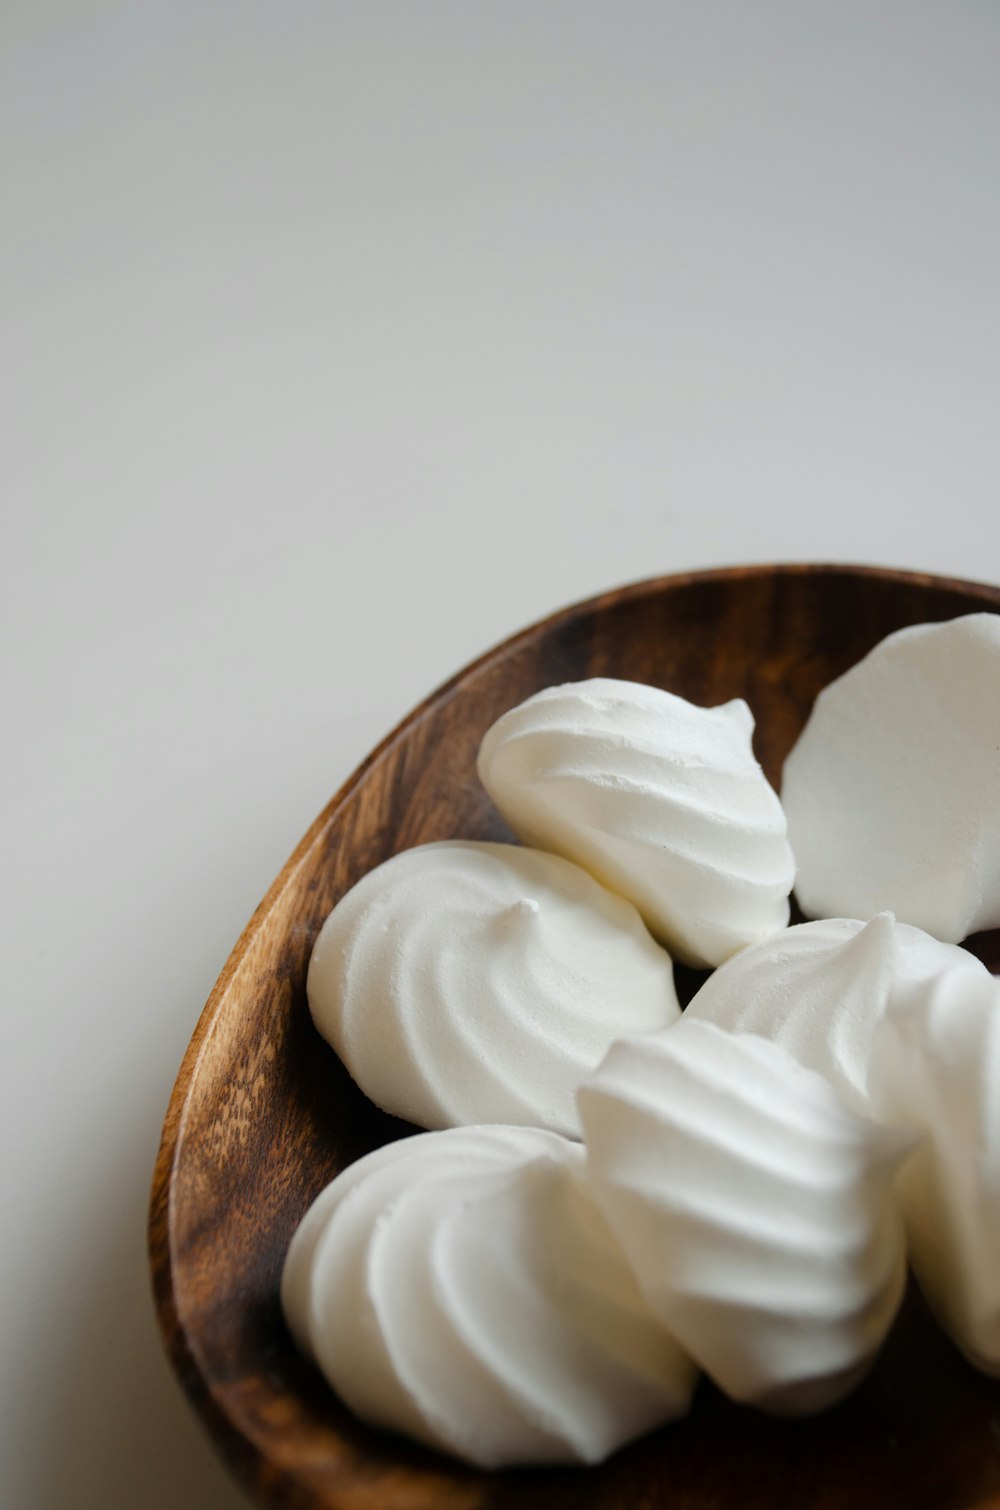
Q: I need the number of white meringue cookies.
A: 7